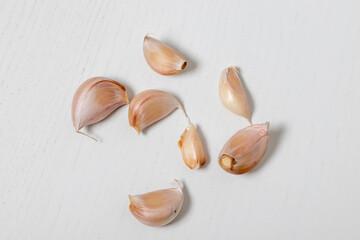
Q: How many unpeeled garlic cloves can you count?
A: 7